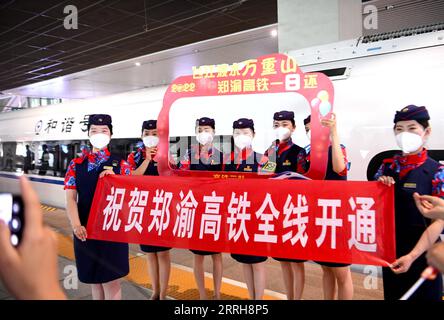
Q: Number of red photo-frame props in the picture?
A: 1